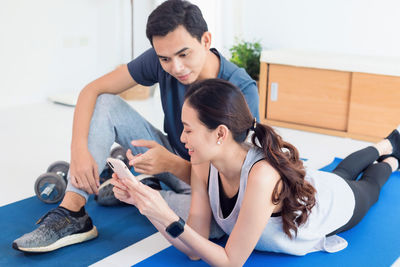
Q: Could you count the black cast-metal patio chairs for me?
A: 0